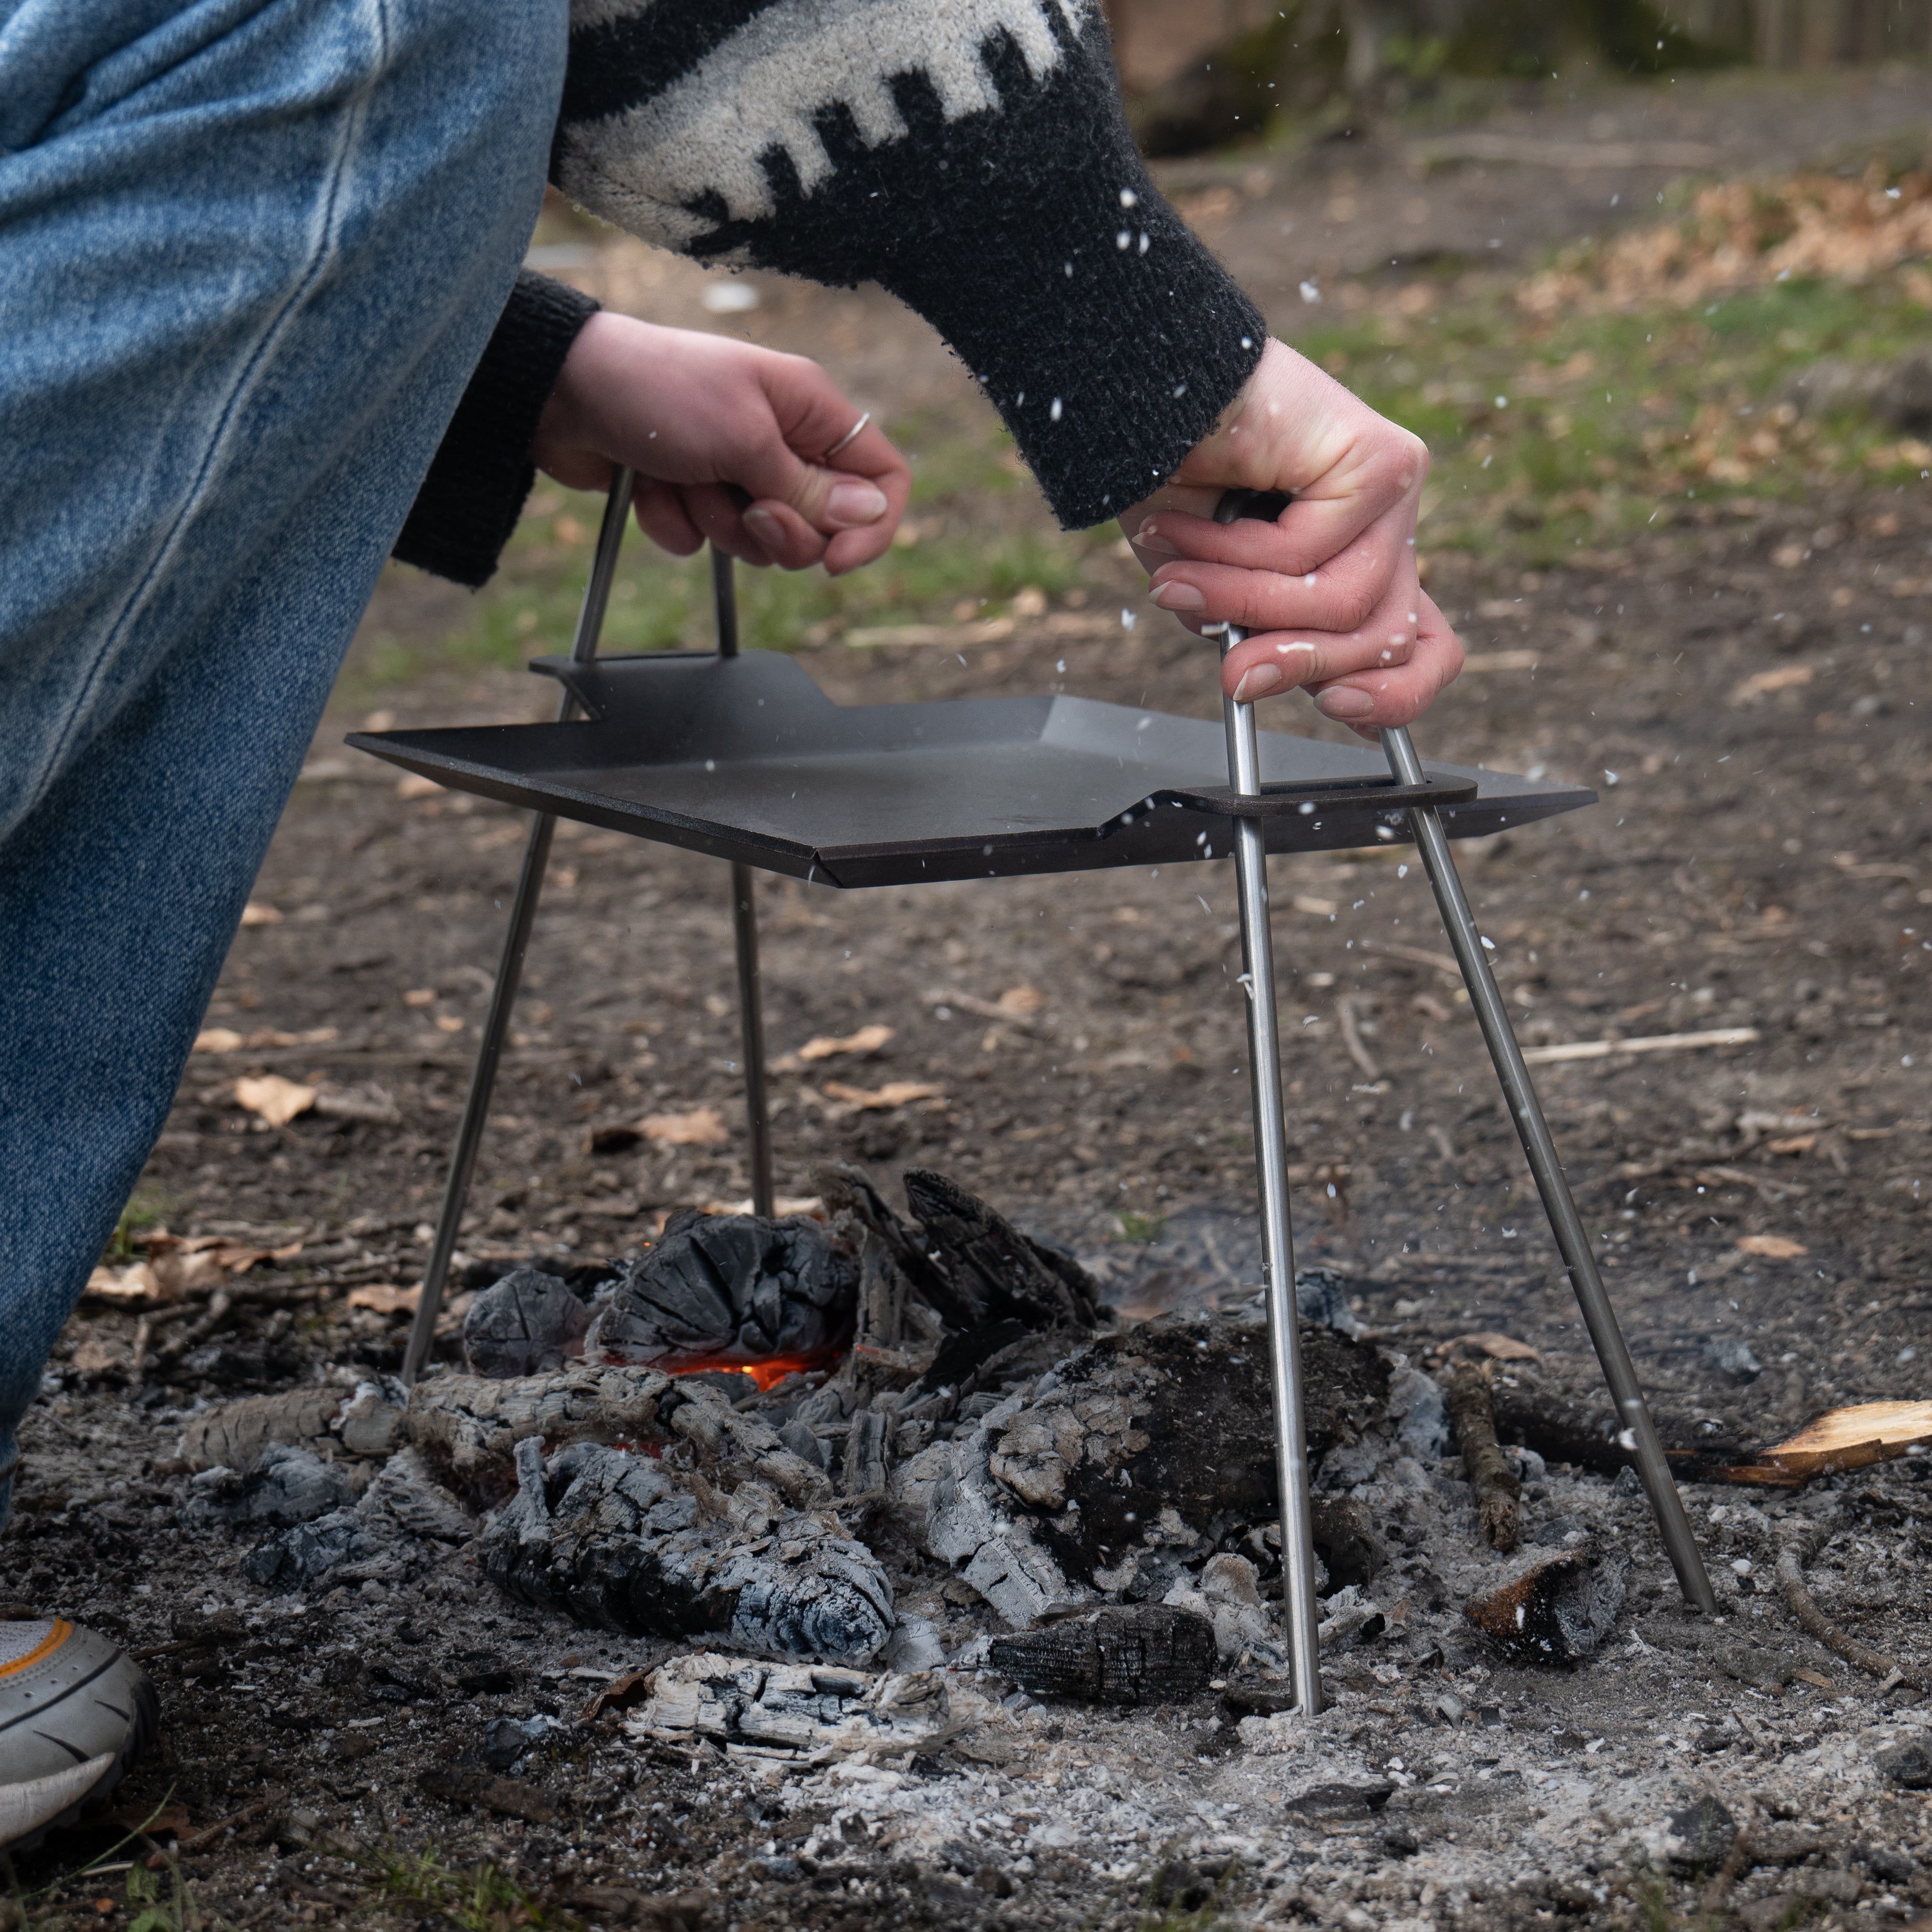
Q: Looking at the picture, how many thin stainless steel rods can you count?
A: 4